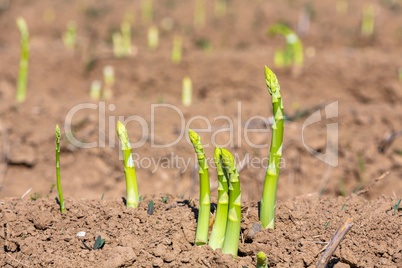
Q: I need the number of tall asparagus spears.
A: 6